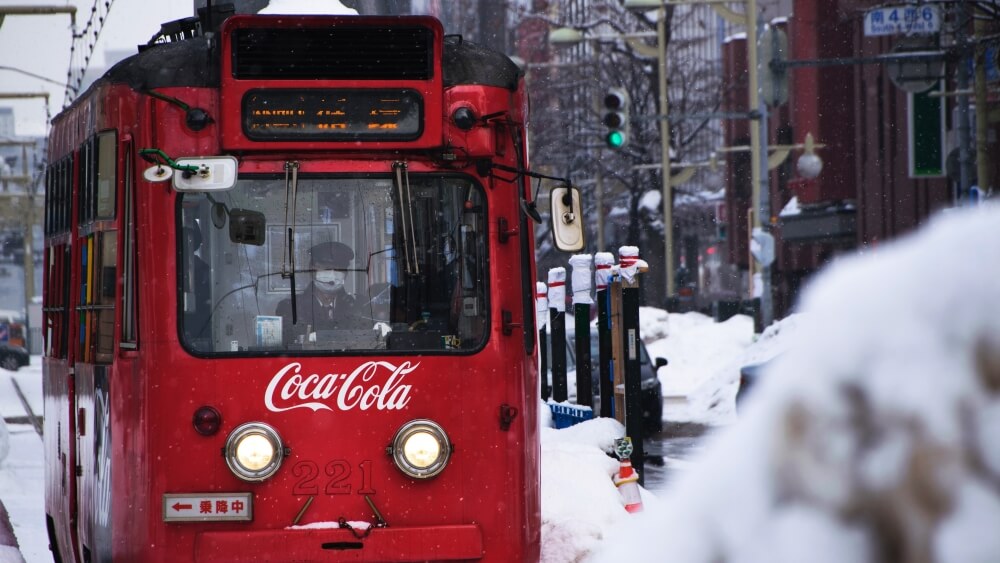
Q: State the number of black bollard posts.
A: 5